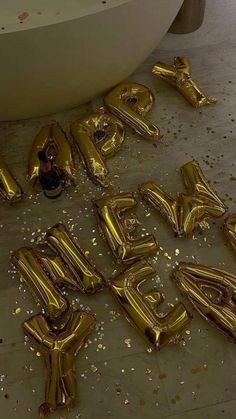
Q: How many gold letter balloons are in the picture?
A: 12